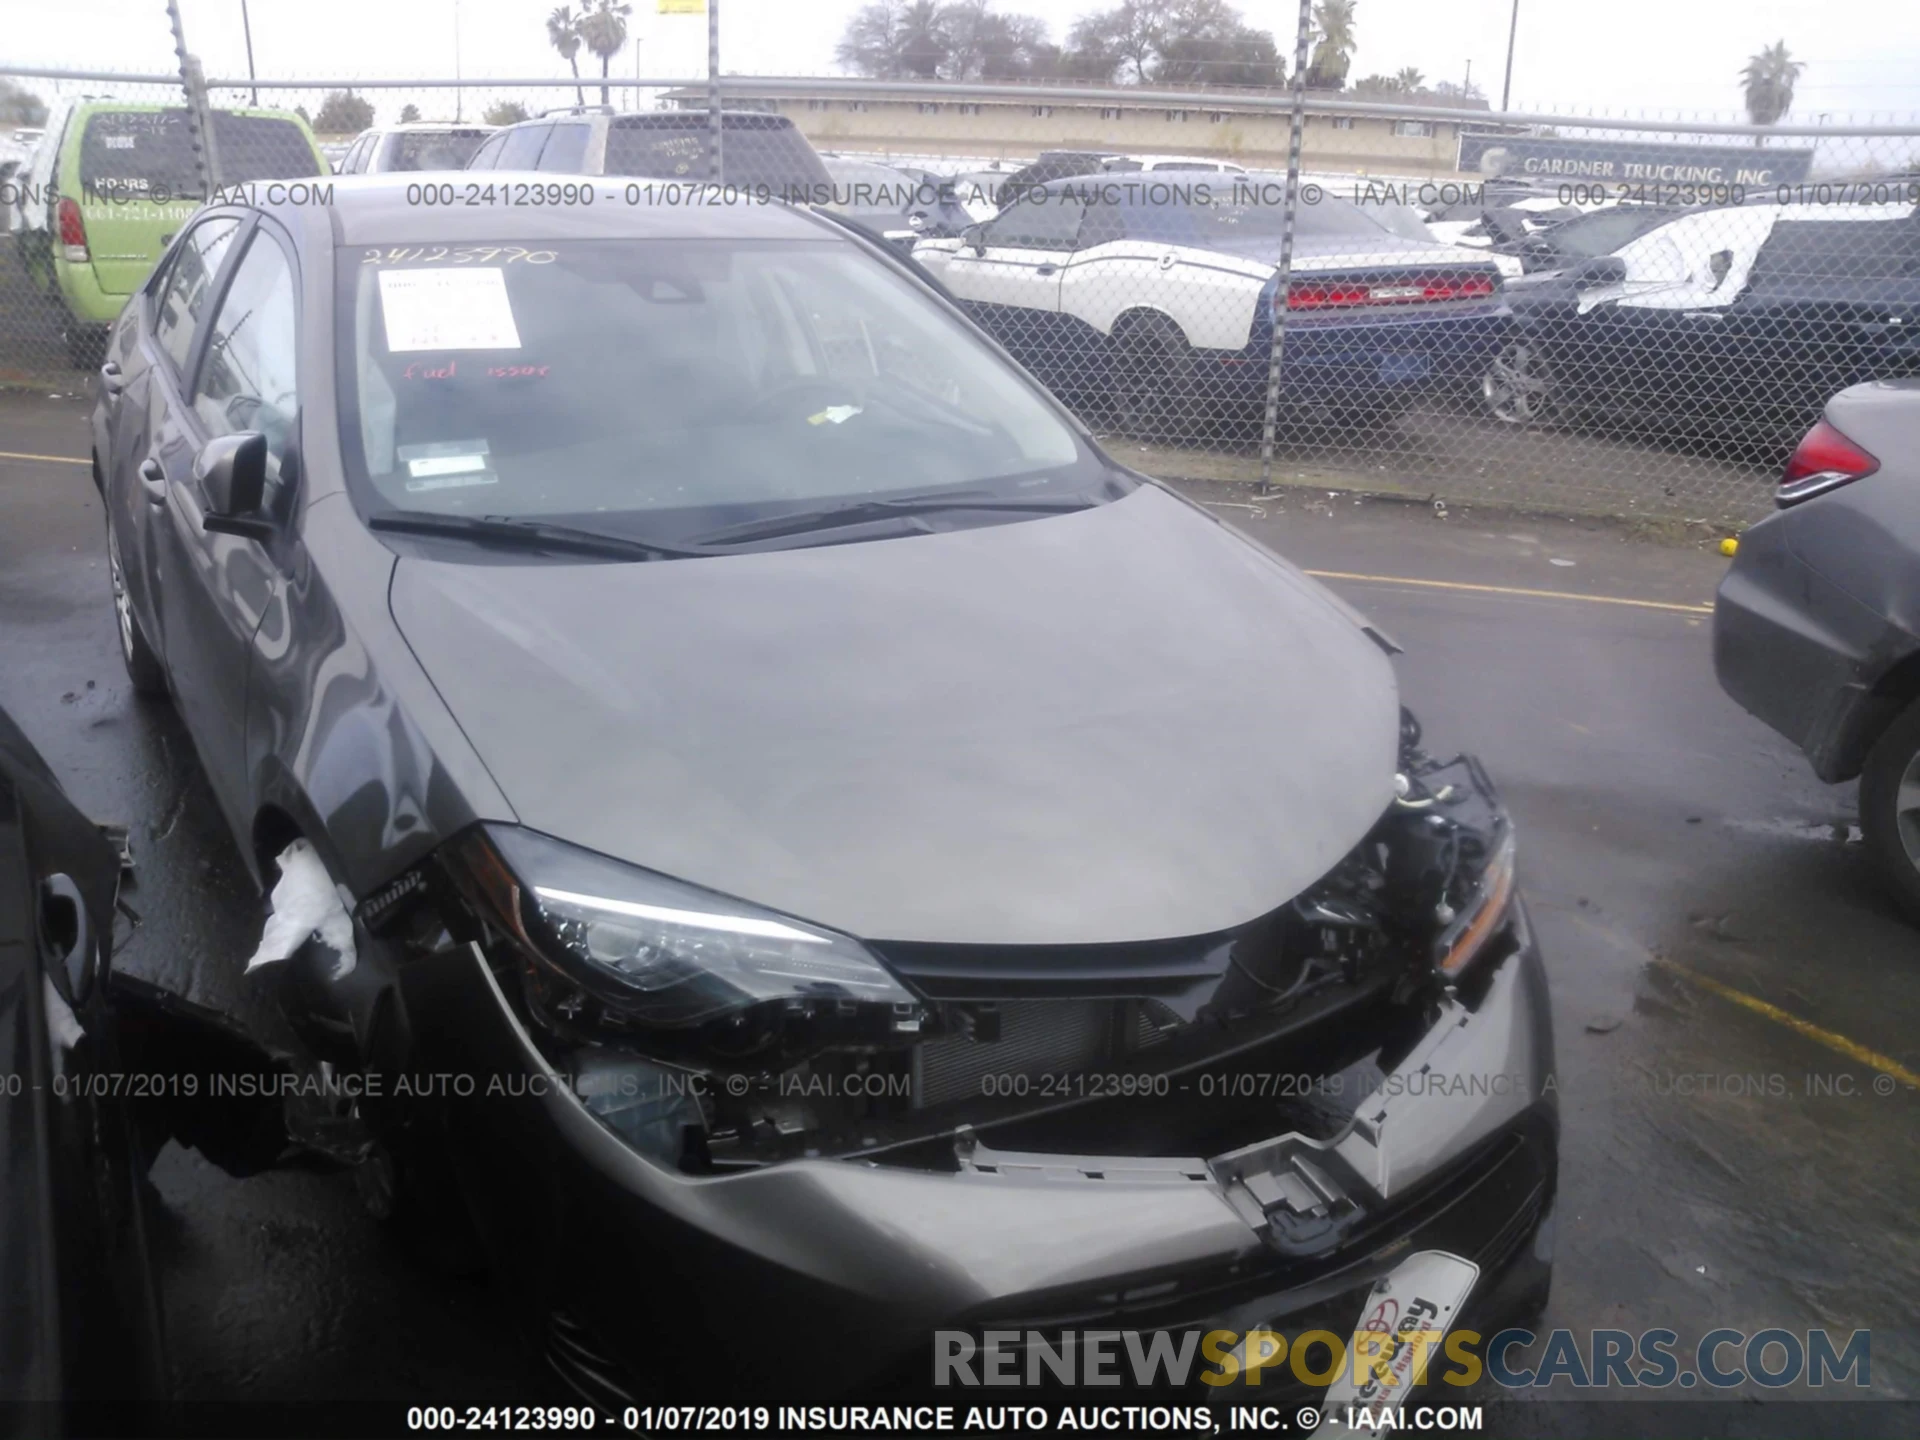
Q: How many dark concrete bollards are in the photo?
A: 0